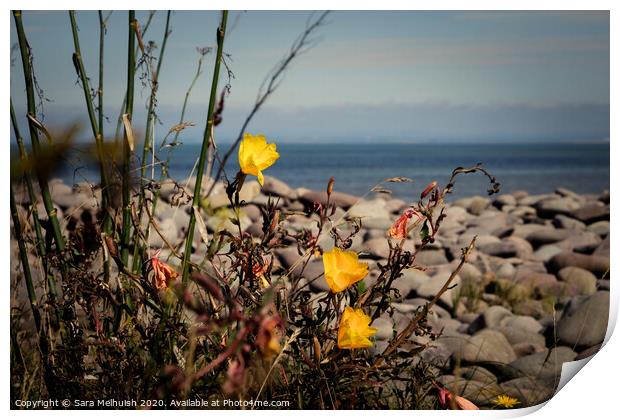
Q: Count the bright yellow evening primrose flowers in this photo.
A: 3